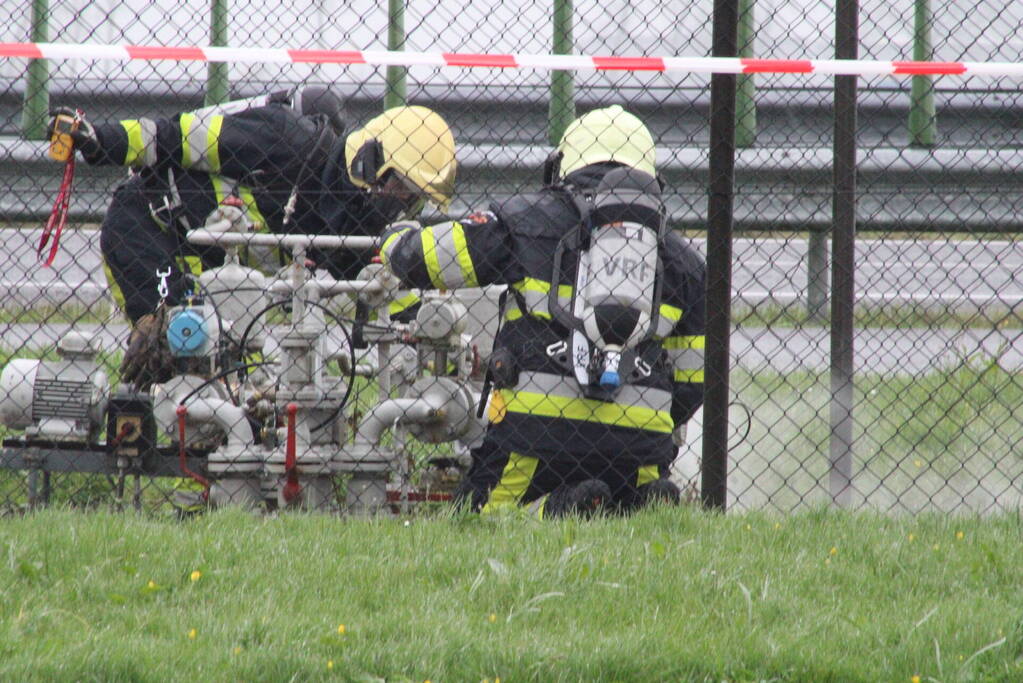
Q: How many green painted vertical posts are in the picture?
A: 6